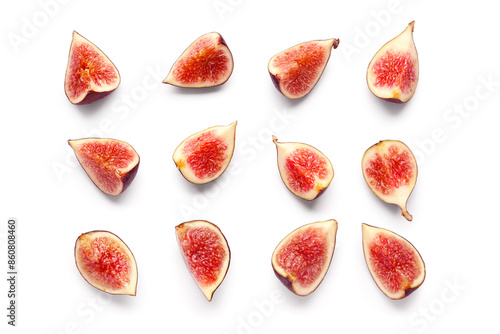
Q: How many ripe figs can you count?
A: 12